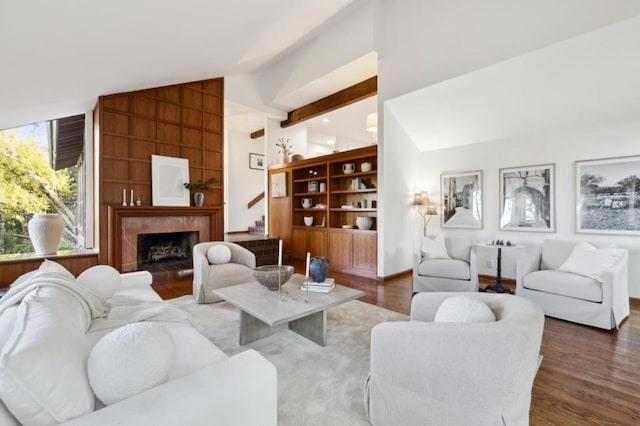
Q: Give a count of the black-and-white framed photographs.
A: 3